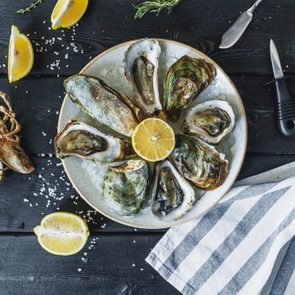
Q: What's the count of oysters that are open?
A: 4